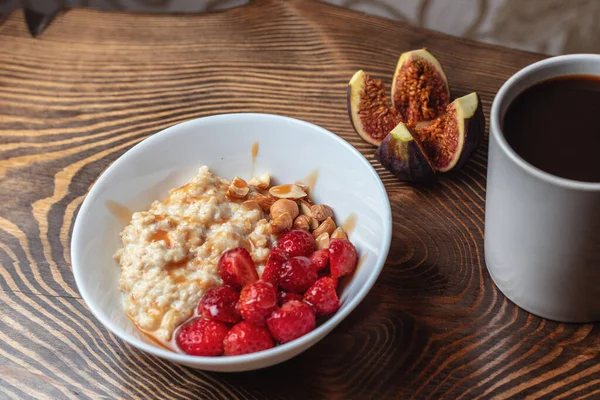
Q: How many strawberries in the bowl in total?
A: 13